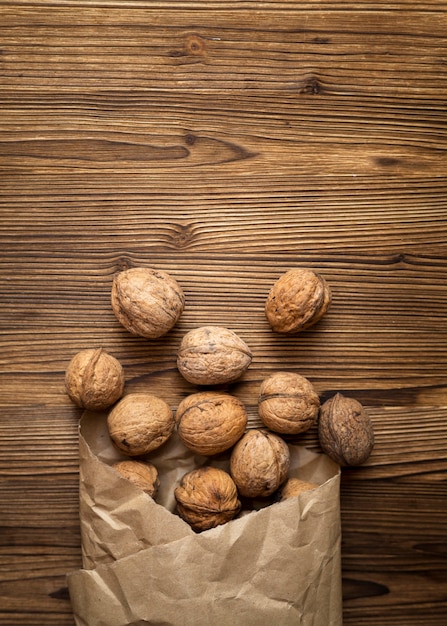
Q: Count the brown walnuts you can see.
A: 12